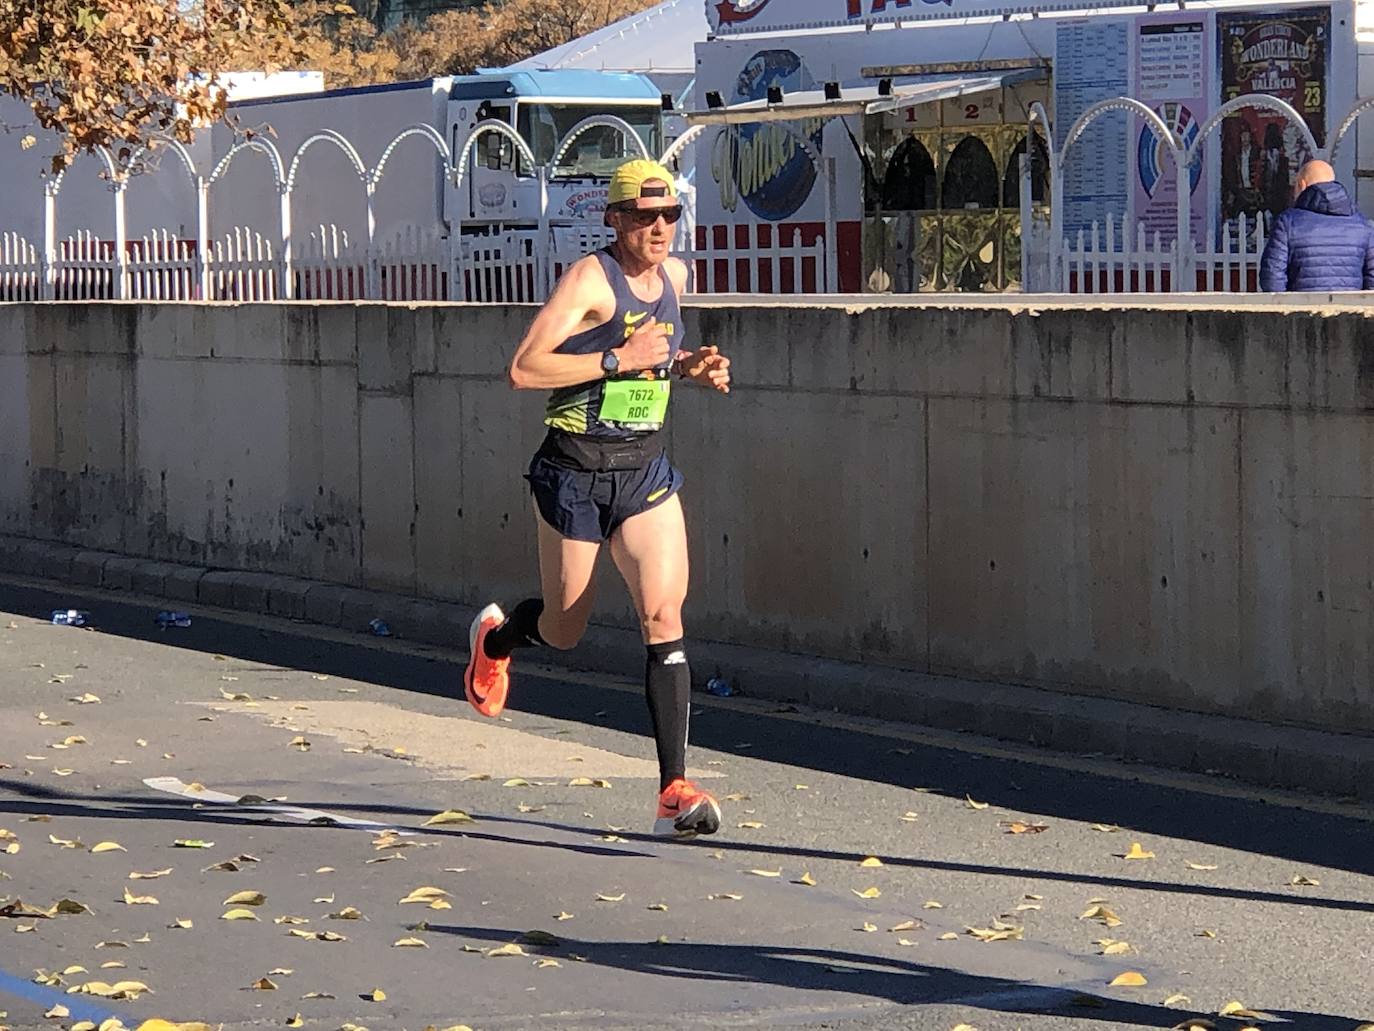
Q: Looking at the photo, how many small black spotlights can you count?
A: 5